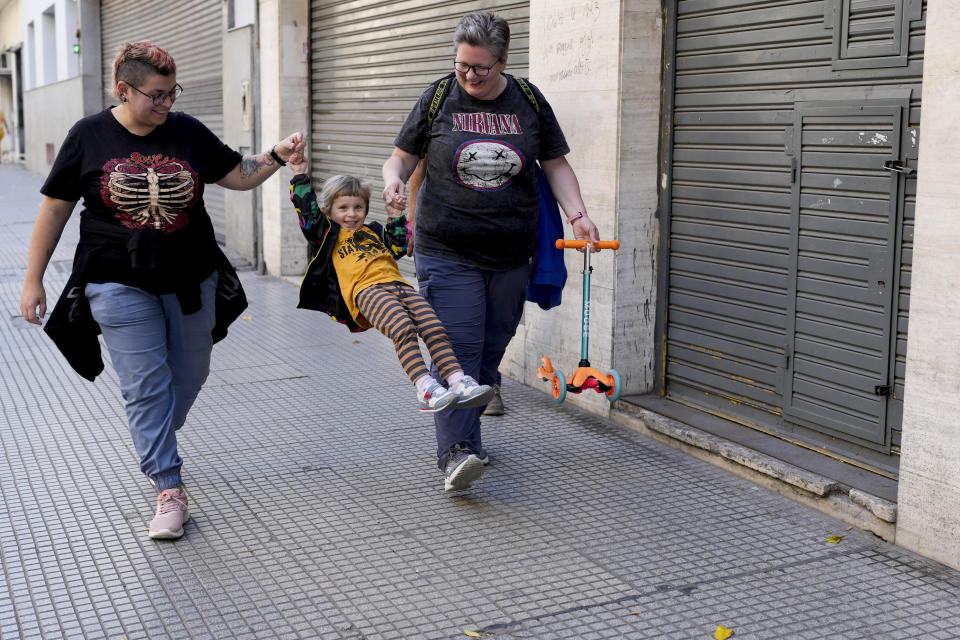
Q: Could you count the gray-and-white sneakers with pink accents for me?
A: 2